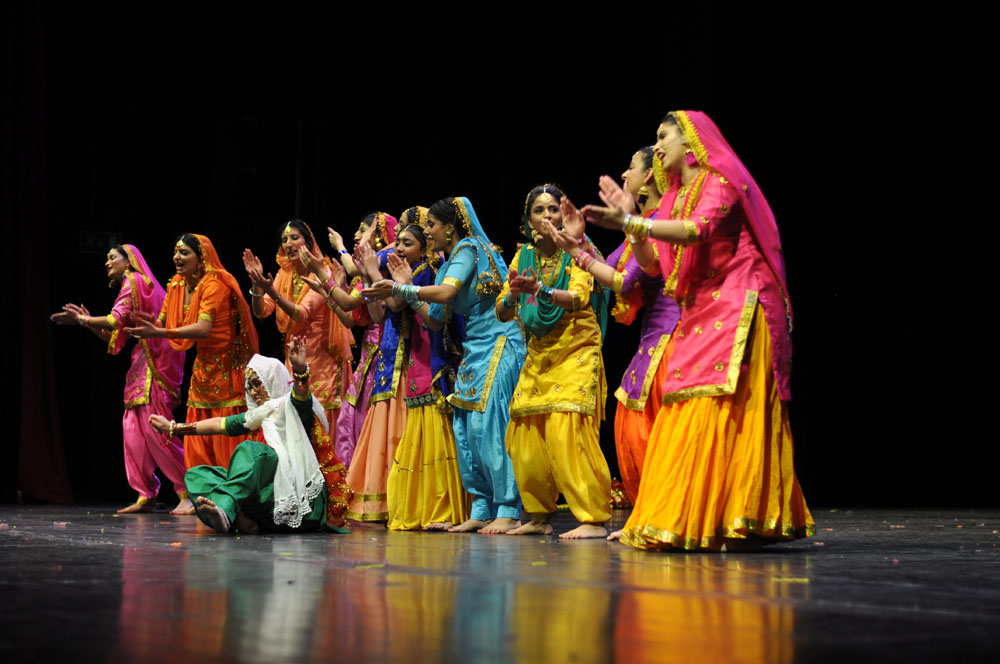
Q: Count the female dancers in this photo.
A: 11